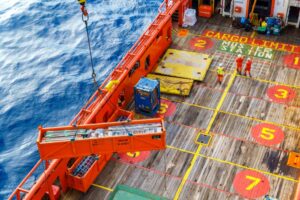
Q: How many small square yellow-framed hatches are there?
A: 1